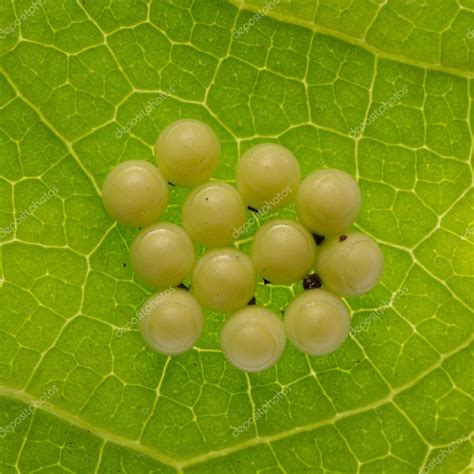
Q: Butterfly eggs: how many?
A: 12